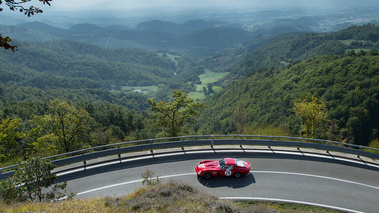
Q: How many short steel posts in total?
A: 10